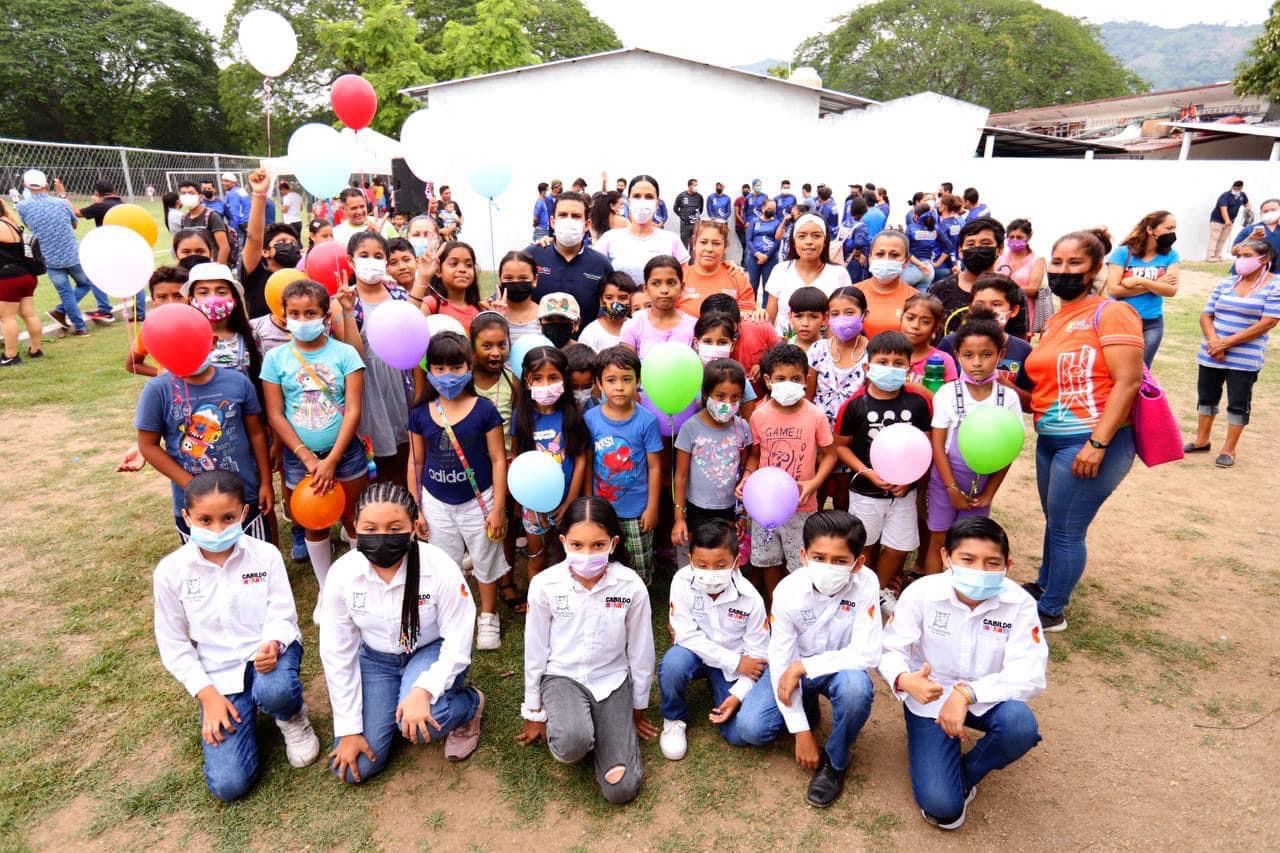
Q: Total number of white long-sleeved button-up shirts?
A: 6